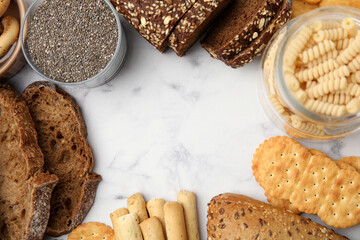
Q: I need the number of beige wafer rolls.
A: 7